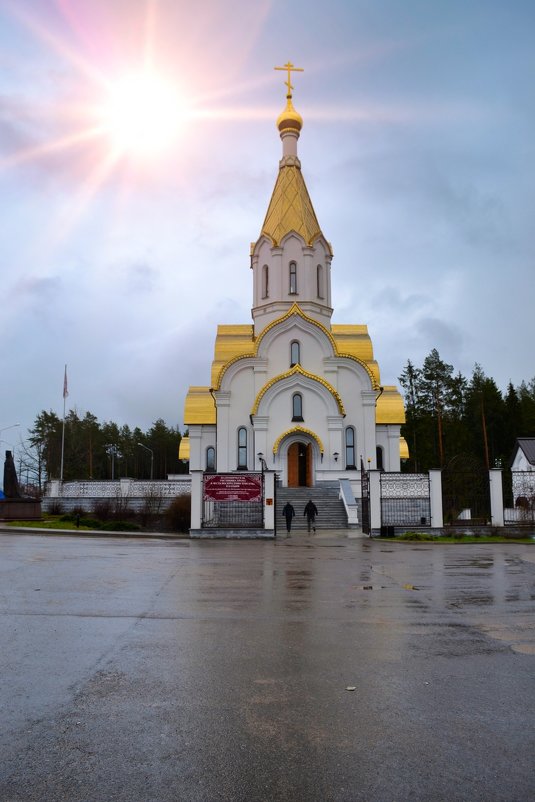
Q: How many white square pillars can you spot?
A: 5